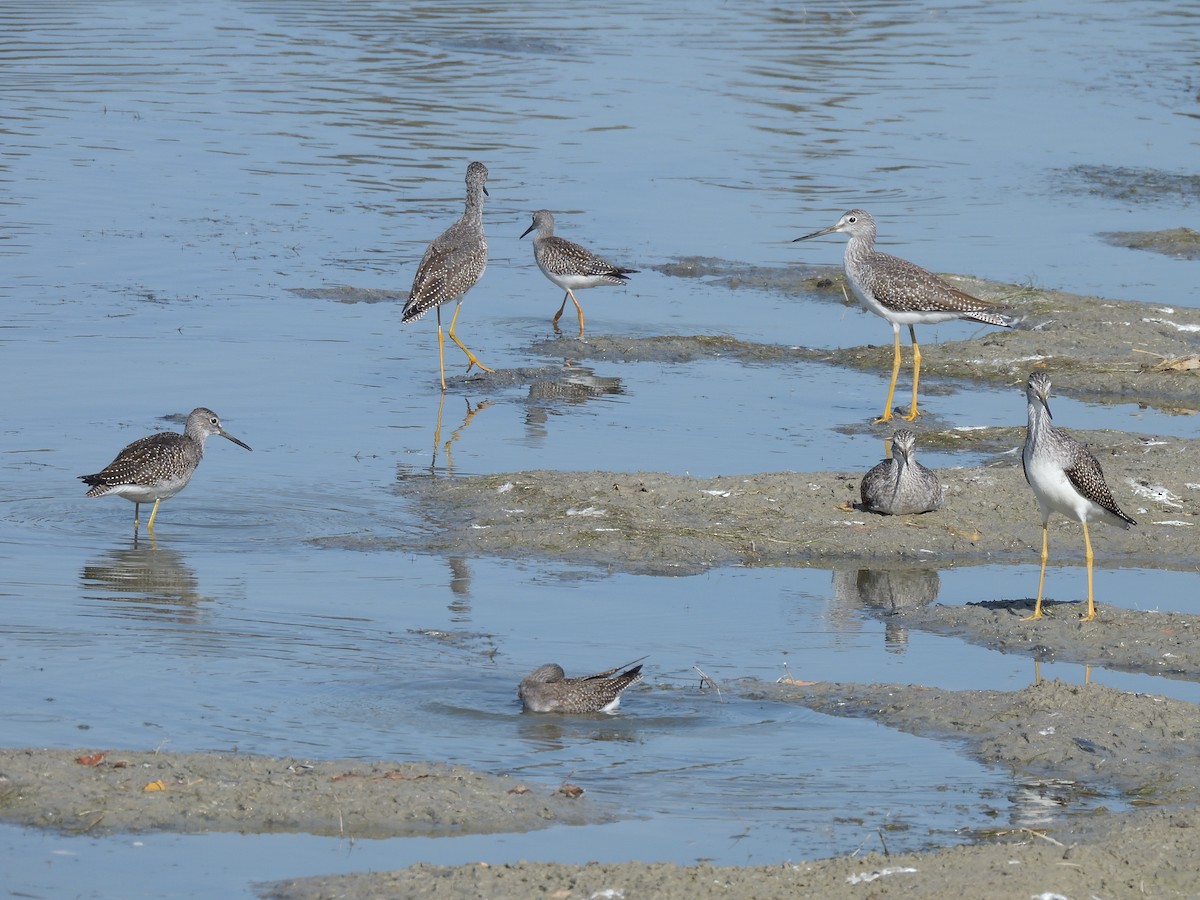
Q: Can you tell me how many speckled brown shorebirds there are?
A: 7